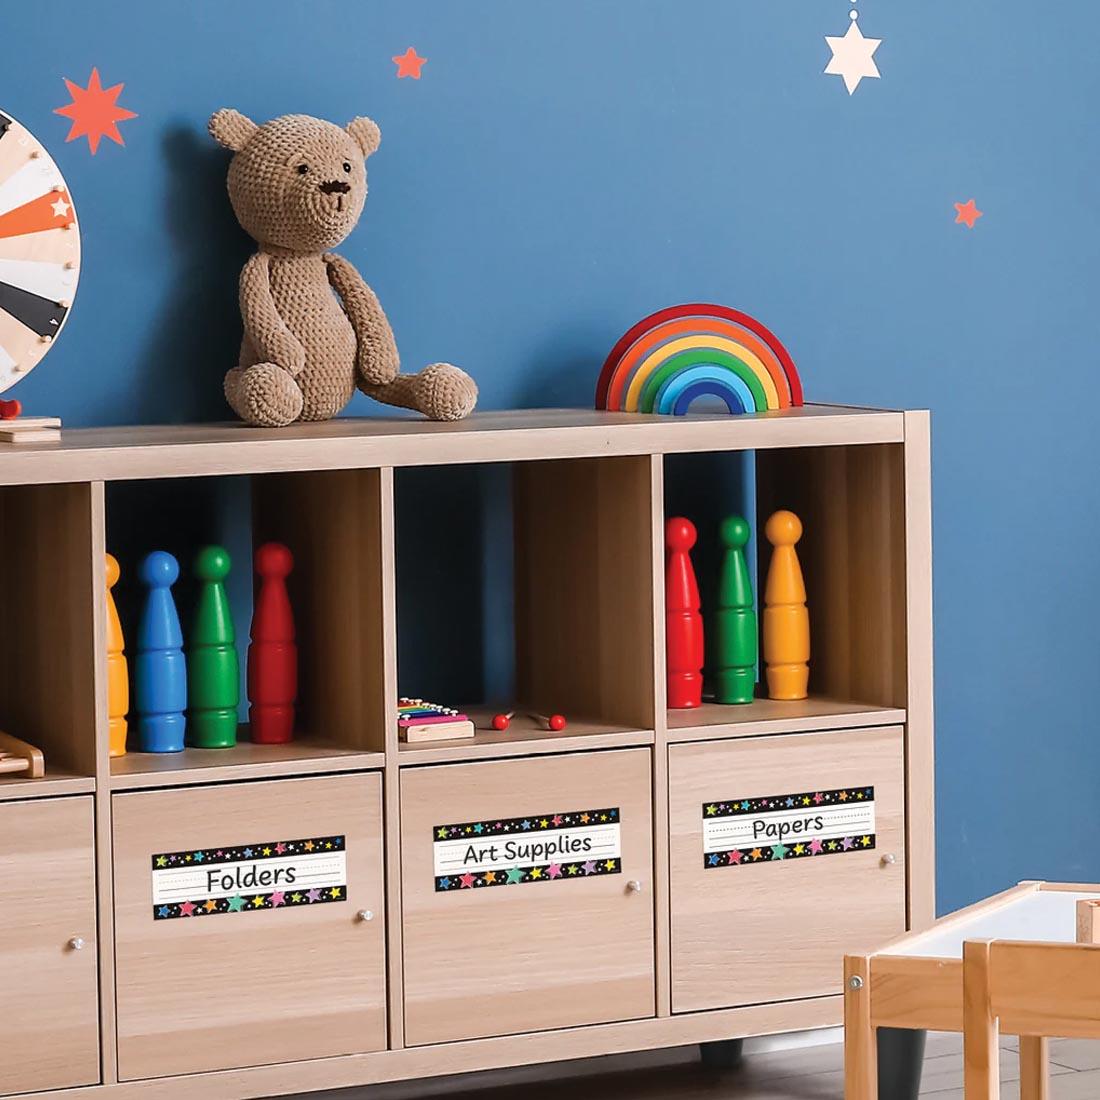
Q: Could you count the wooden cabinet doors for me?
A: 4